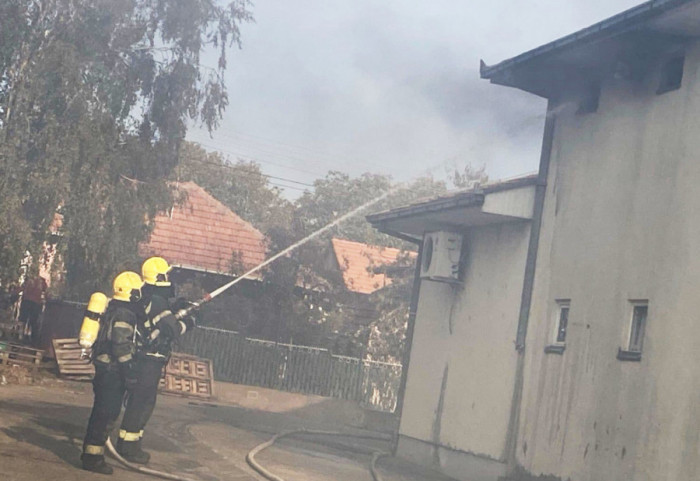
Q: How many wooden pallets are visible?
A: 3